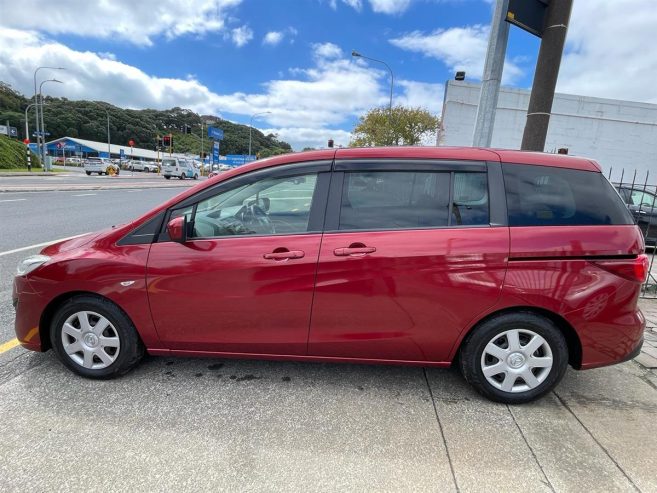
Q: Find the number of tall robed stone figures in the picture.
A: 0